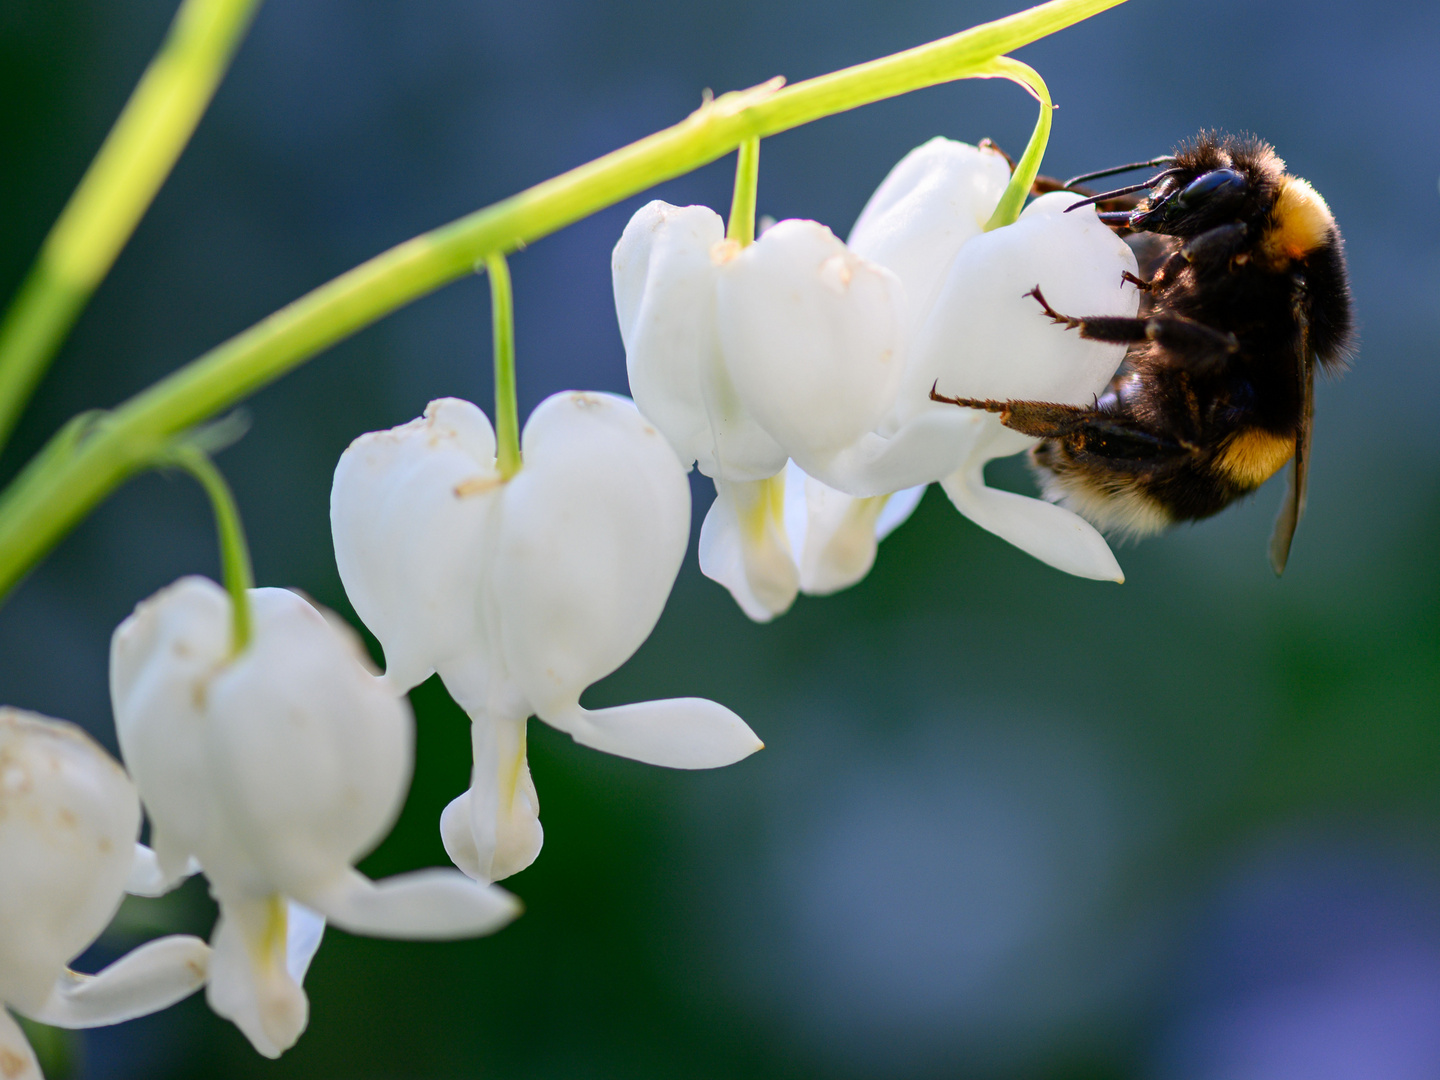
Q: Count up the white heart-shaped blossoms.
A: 5